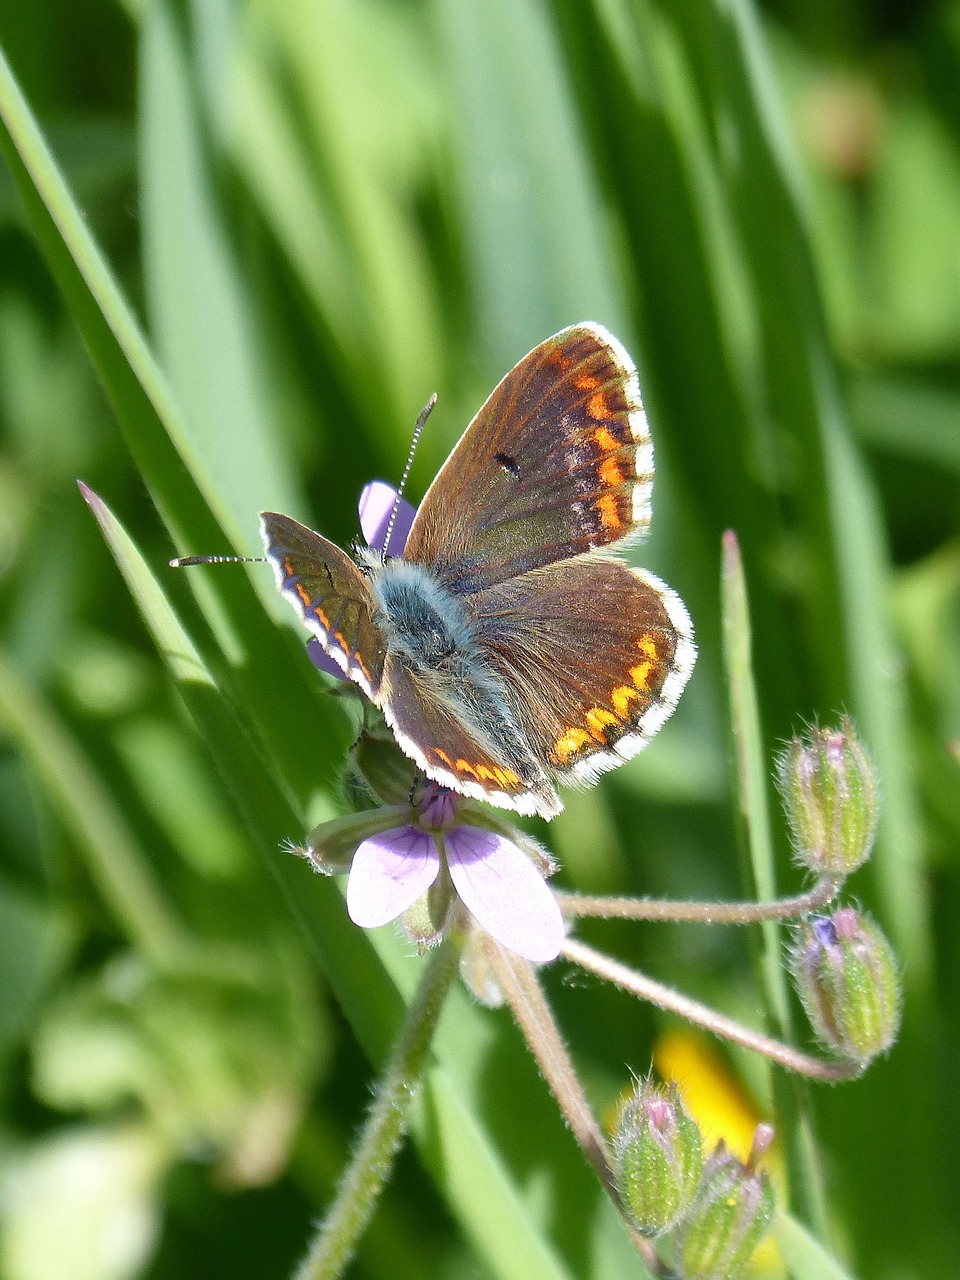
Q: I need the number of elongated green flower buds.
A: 4